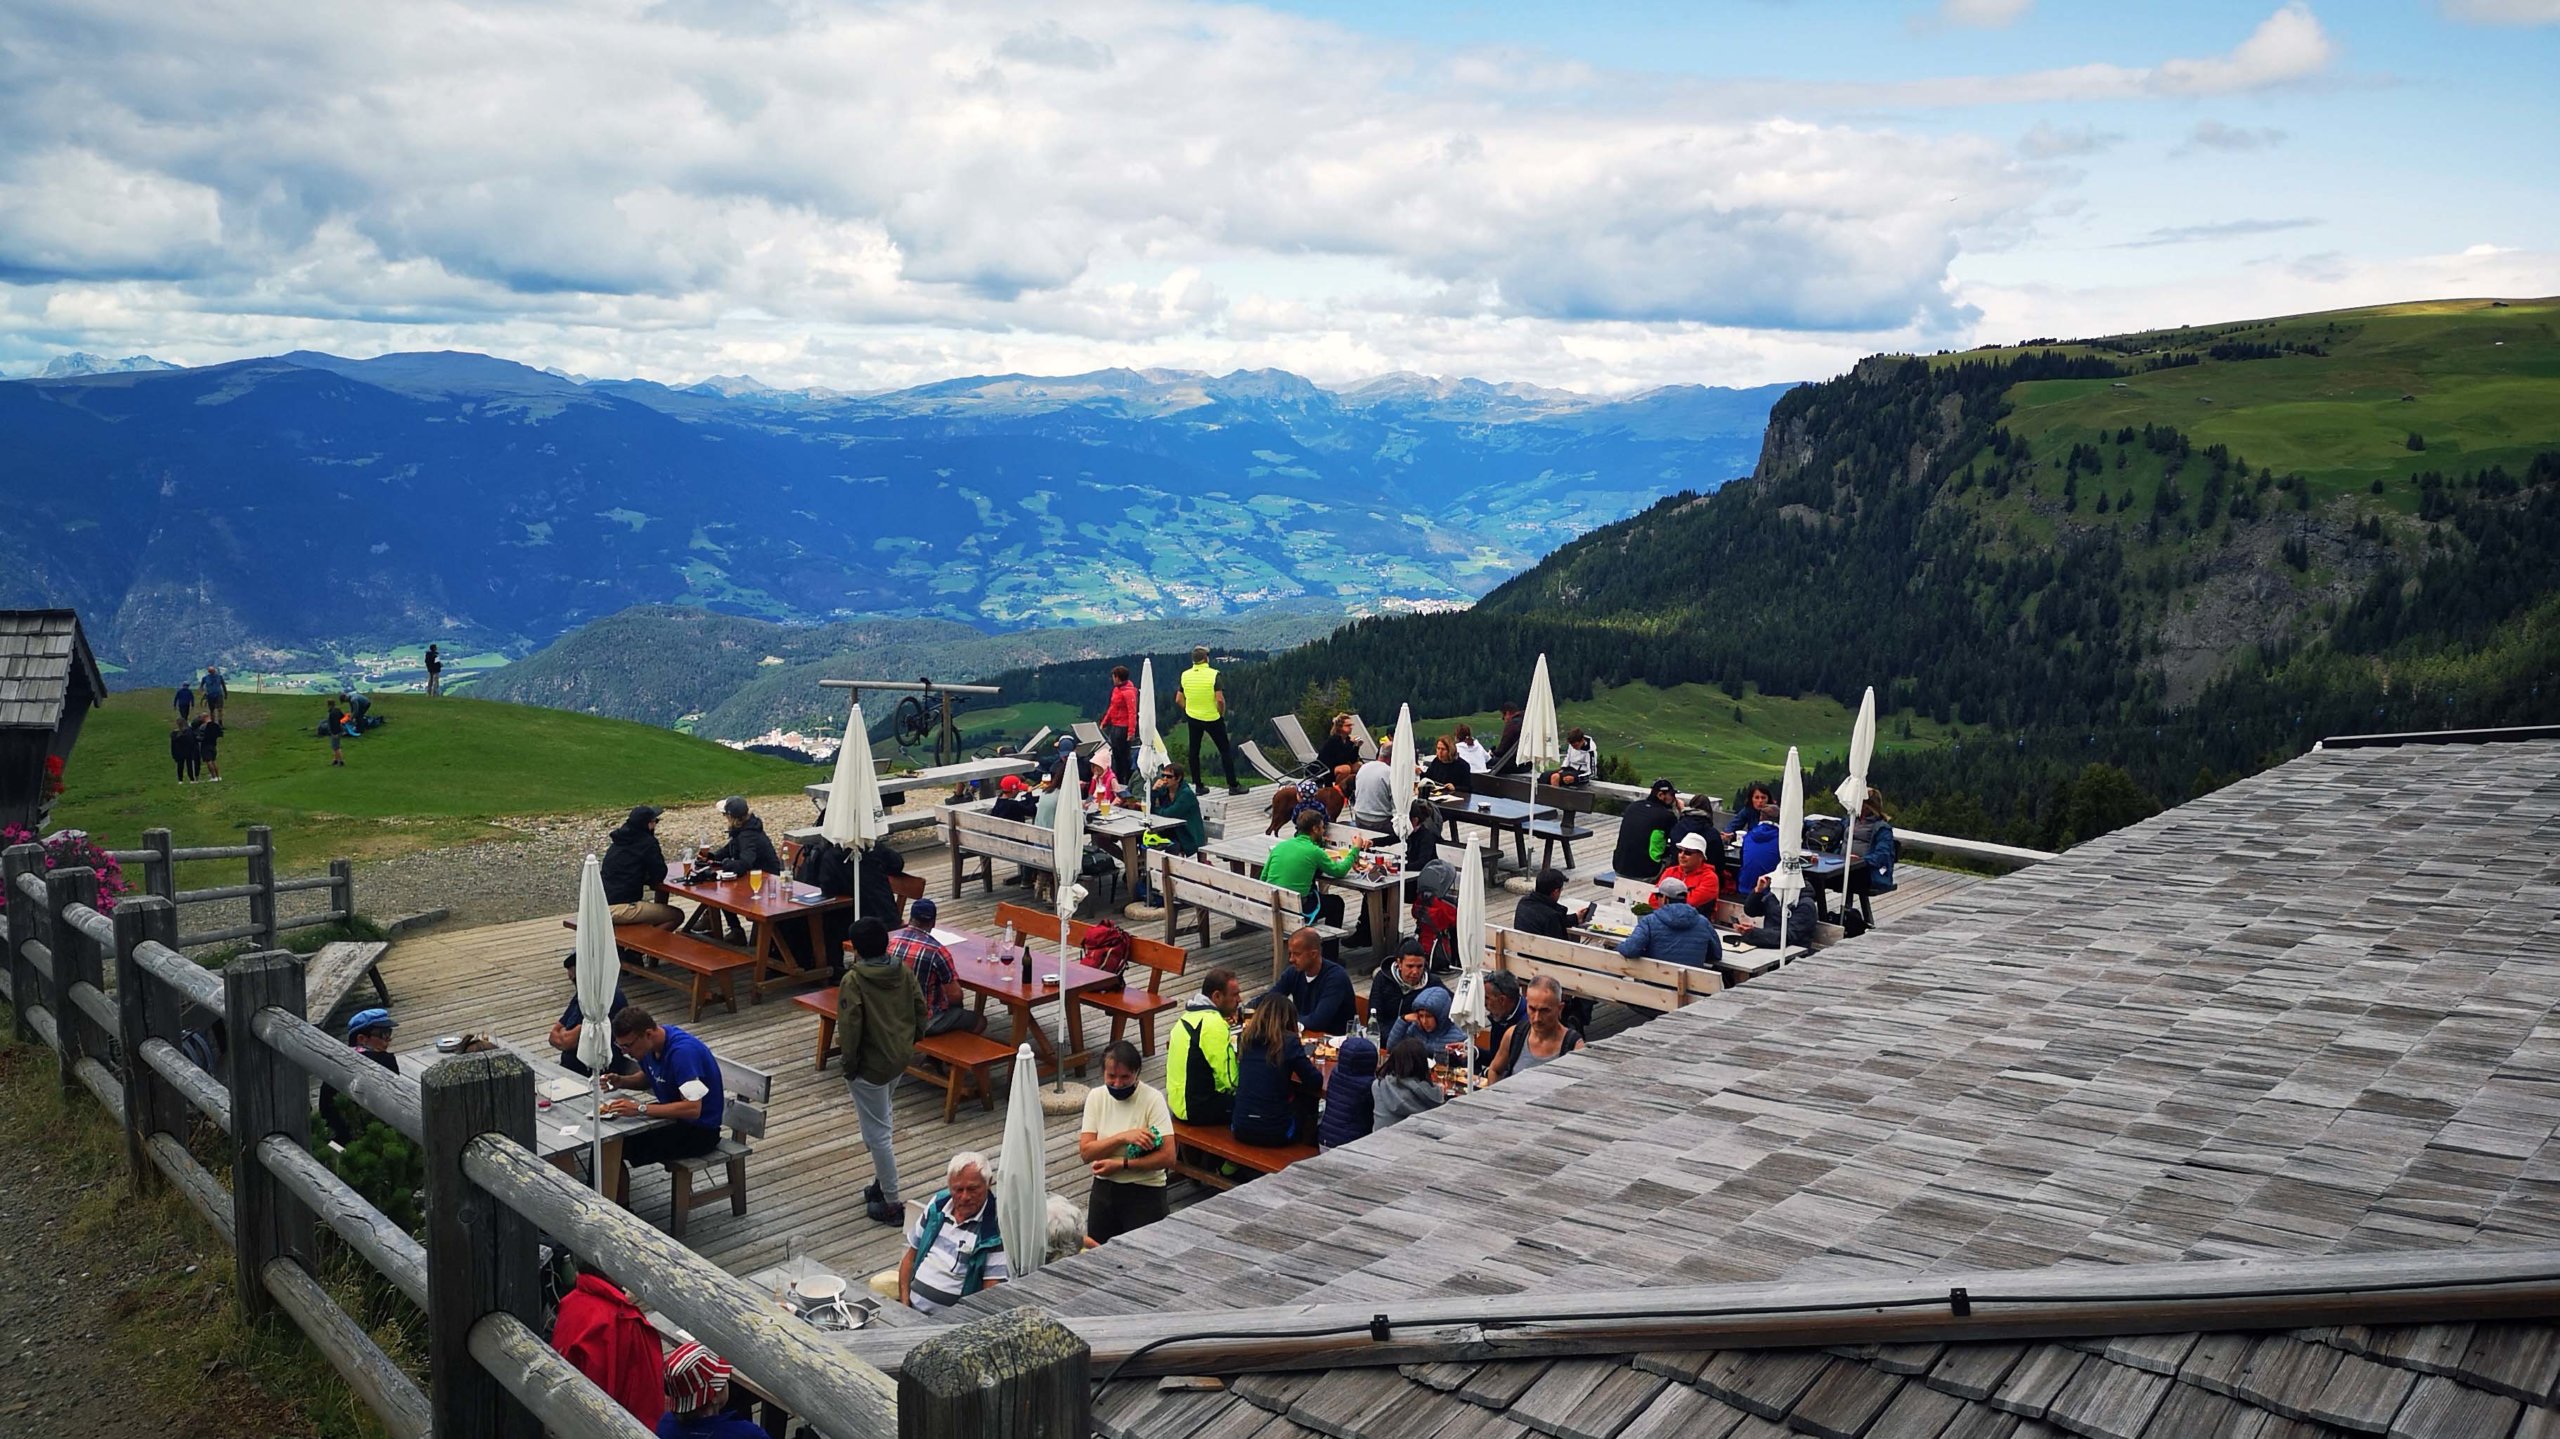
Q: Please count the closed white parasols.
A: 10